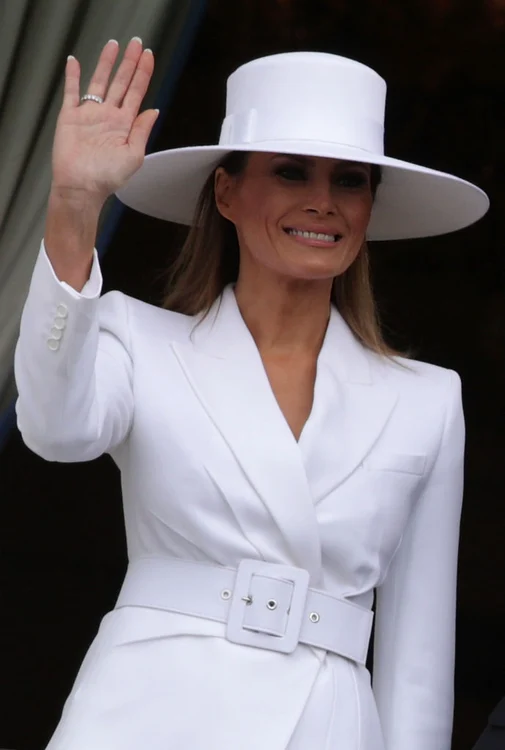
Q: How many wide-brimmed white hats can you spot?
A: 1